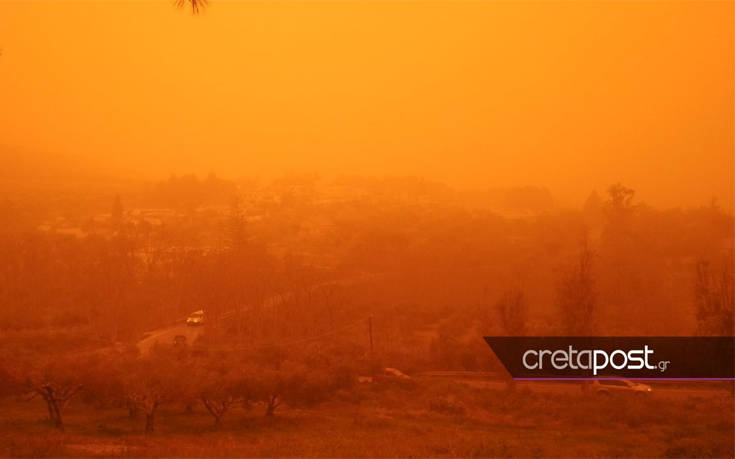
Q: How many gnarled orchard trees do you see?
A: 4